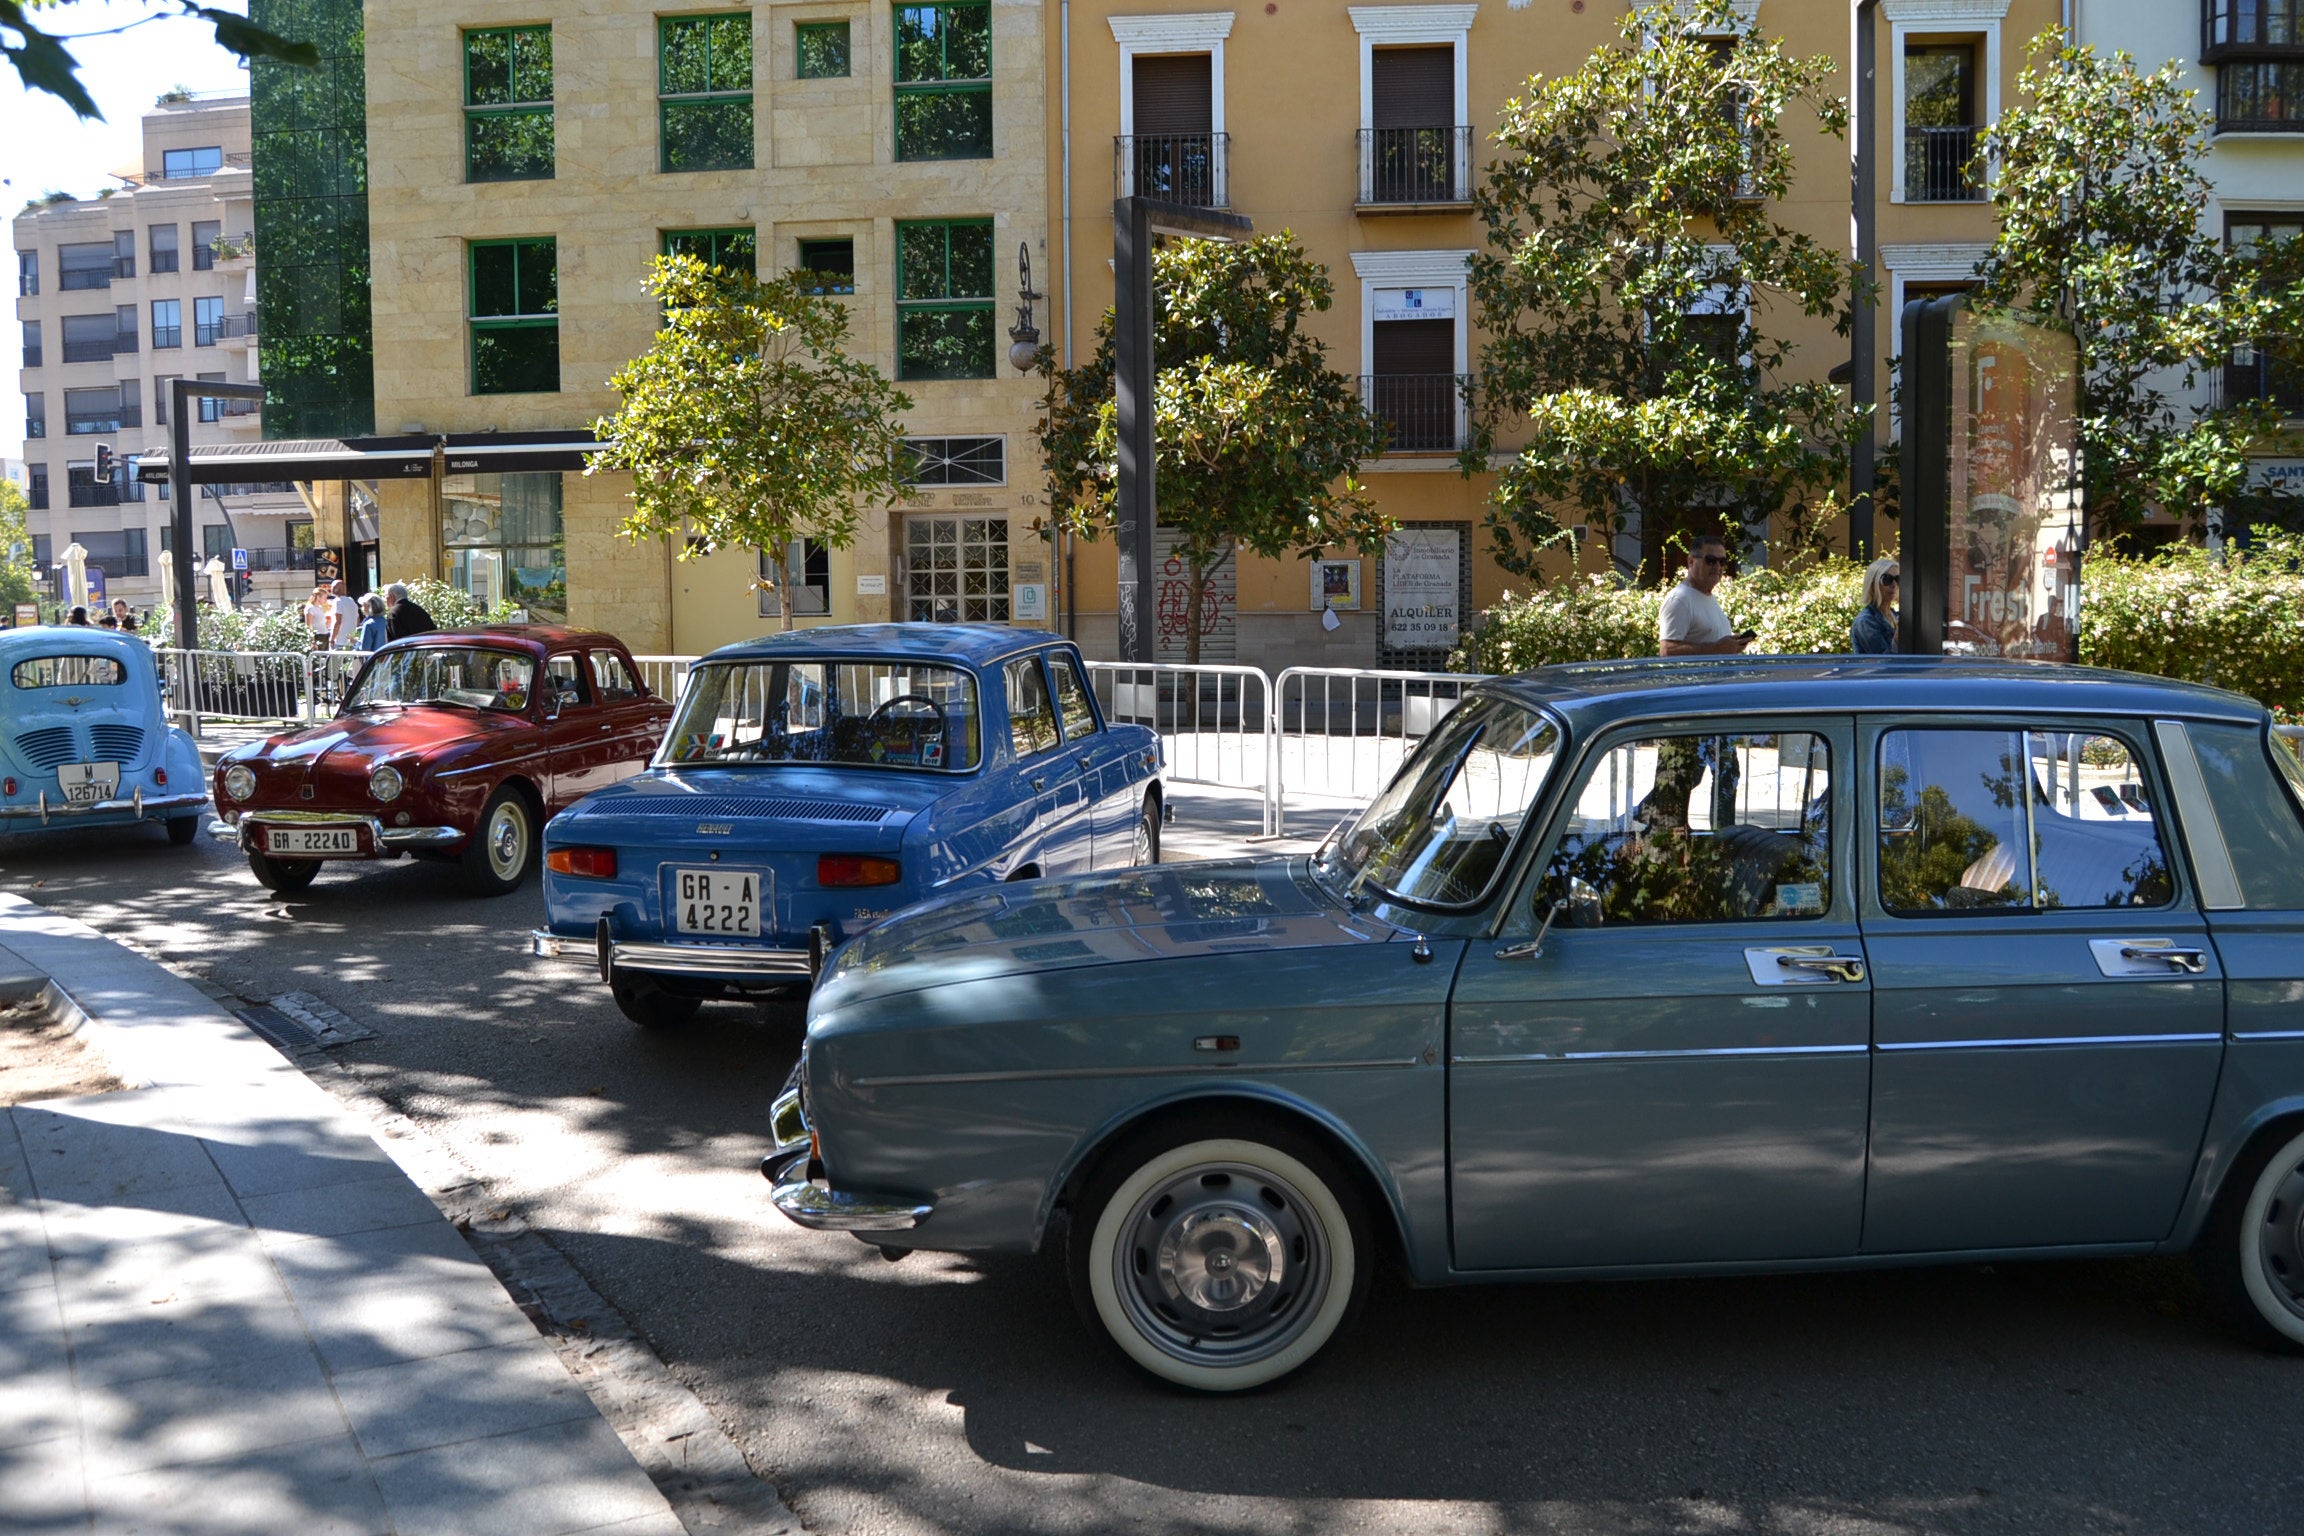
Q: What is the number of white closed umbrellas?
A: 3